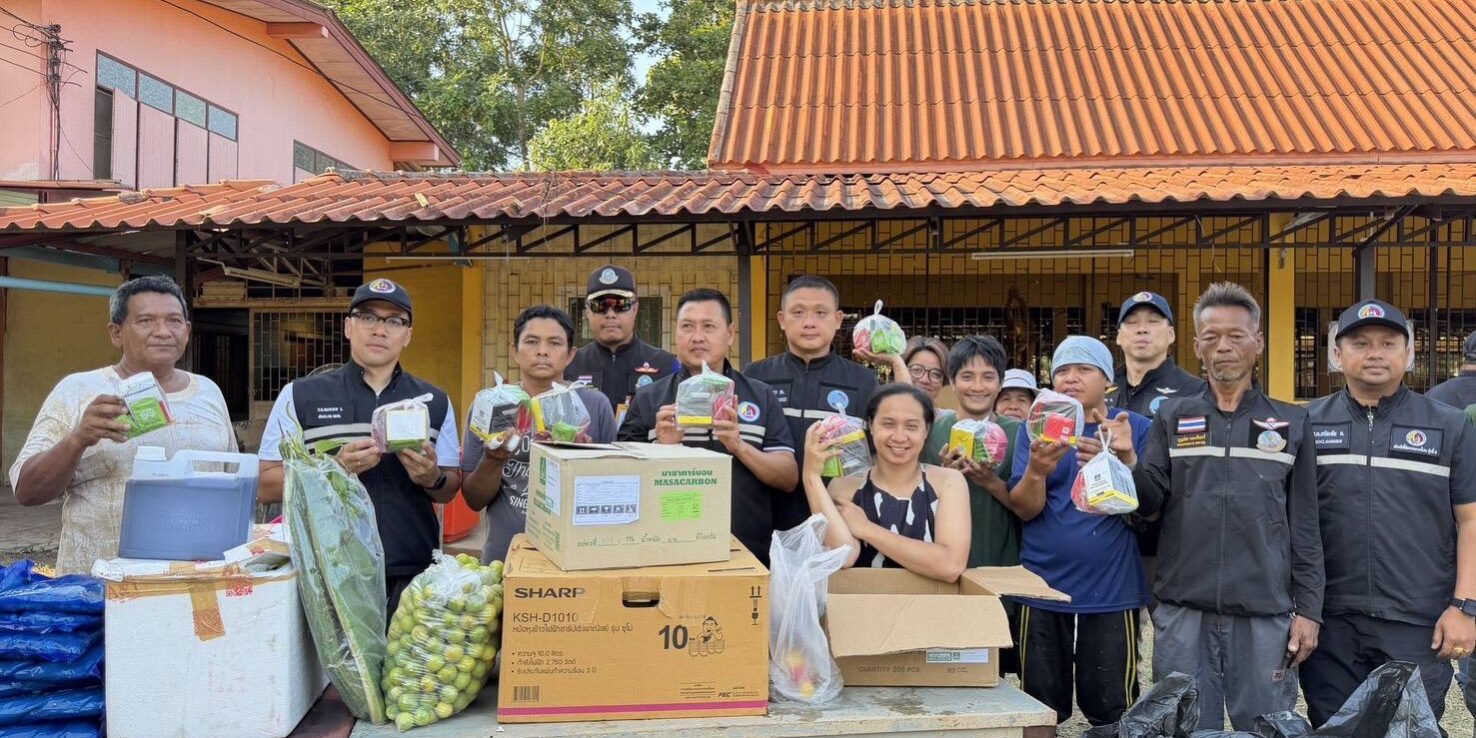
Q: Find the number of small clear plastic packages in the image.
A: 10